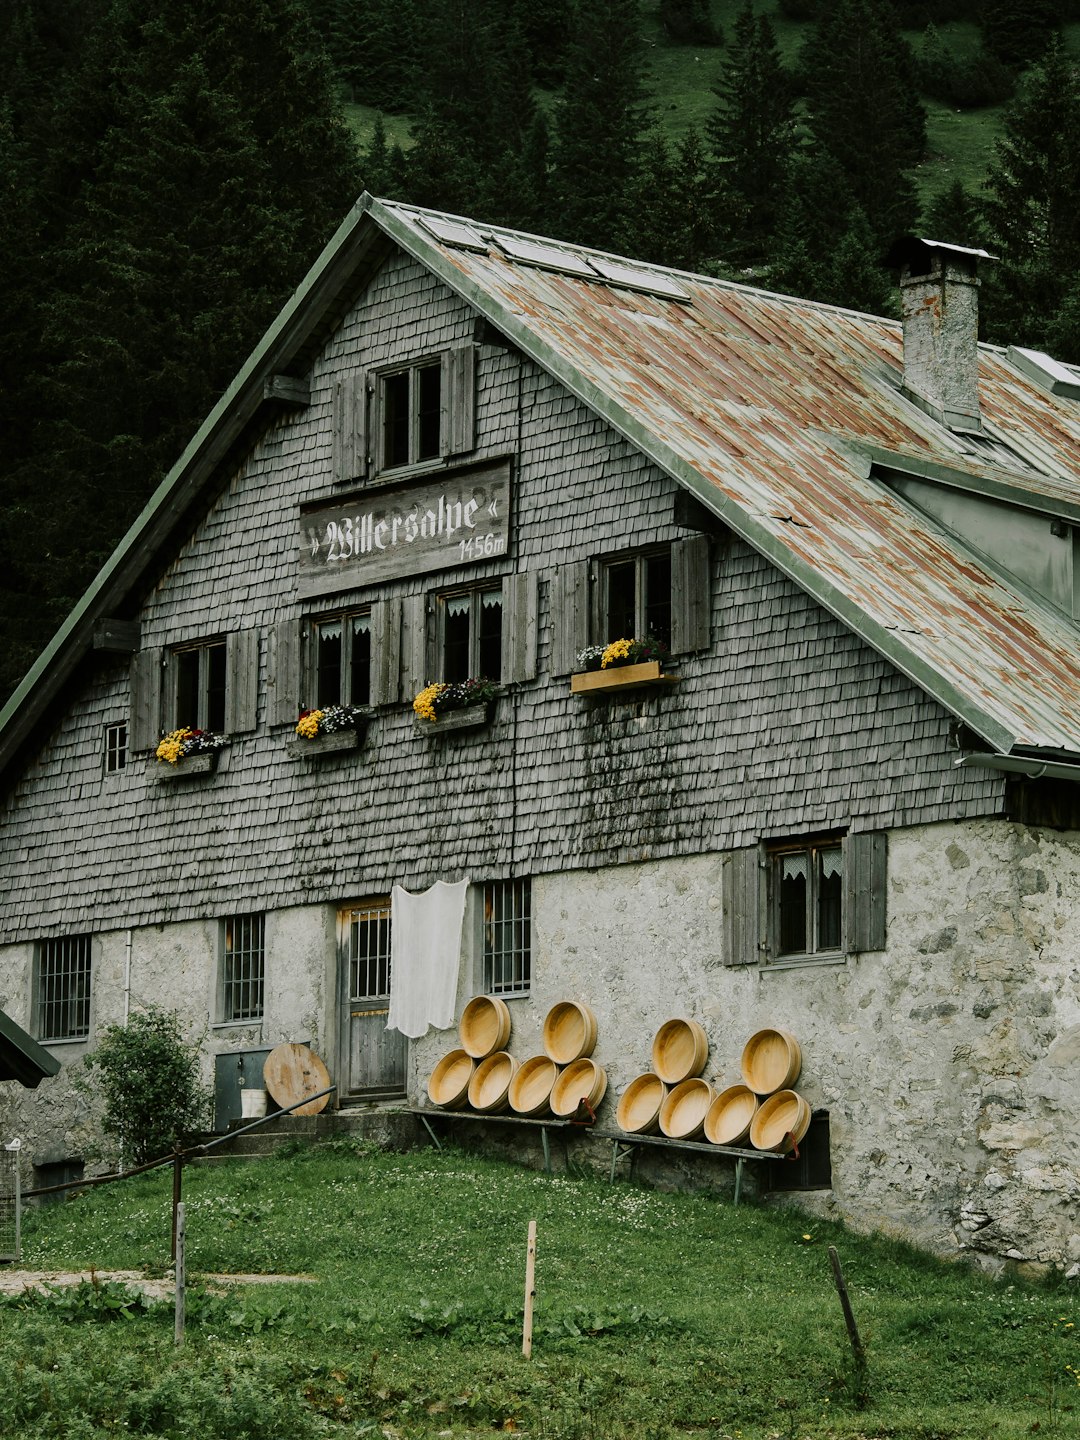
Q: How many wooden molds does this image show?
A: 12